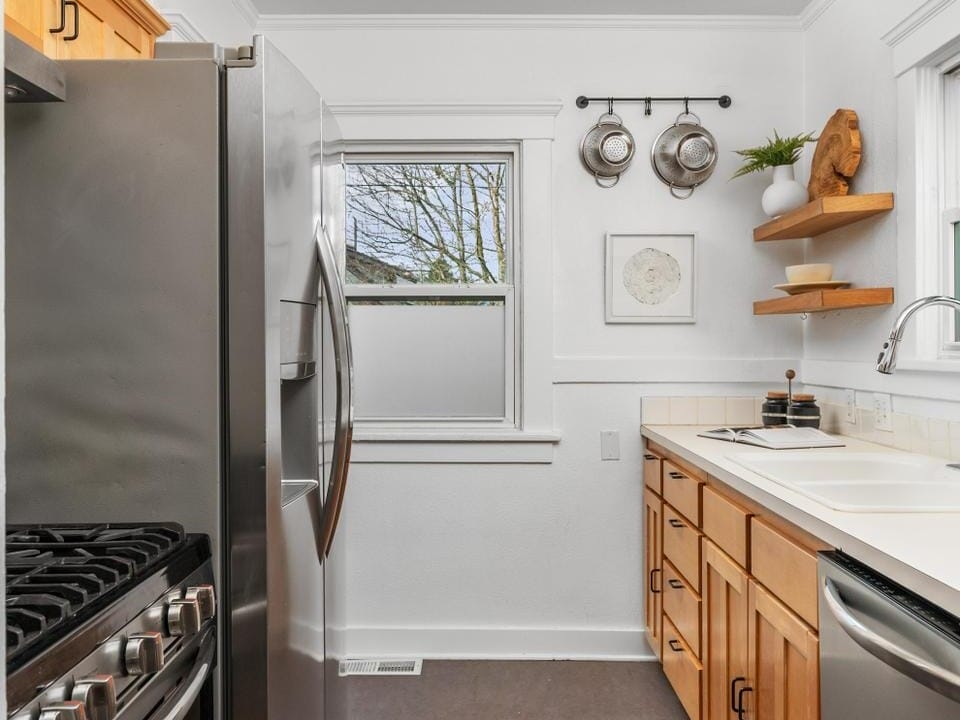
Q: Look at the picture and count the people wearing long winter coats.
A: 0